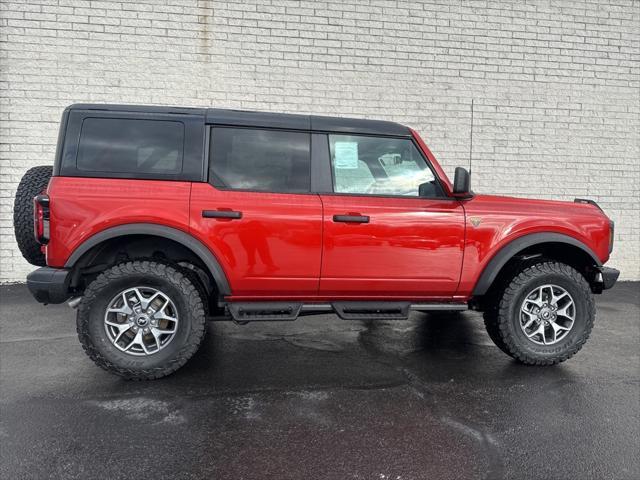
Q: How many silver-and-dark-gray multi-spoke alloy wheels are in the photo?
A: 2